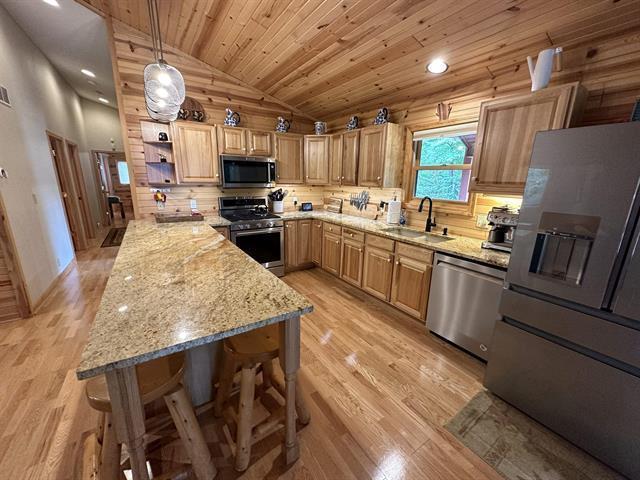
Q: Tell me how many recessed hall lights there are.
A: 3